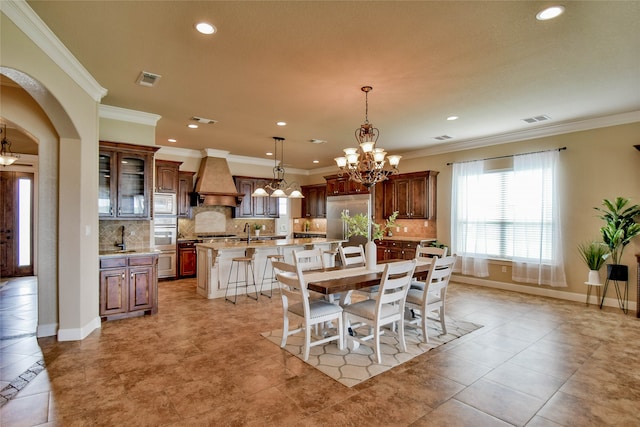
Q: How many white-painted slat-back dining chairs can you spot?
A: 6